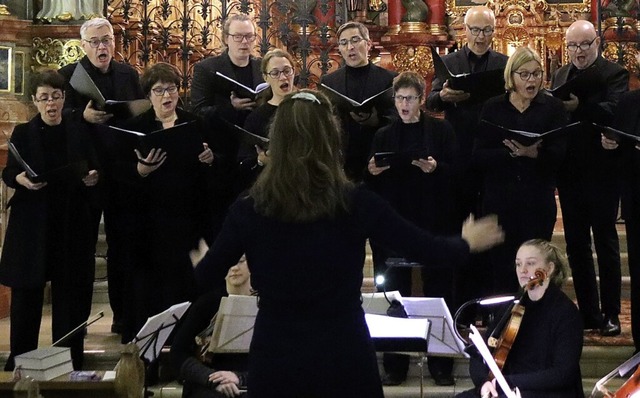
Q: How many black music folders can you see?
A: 11